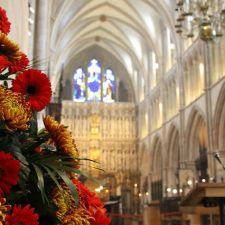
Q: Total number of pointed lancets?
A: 3